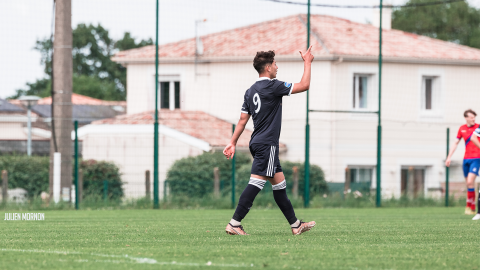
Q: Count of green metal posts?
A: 6